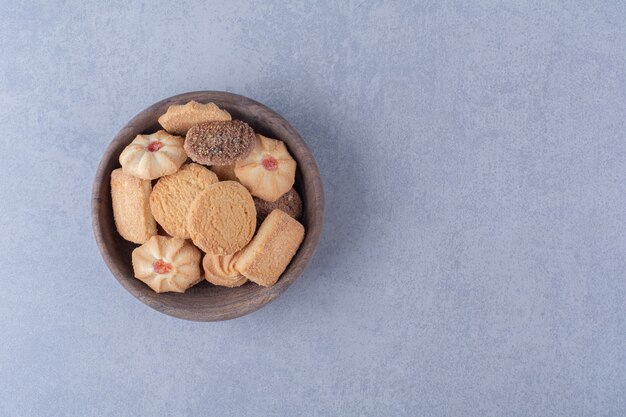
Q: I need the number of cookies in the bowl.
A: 12